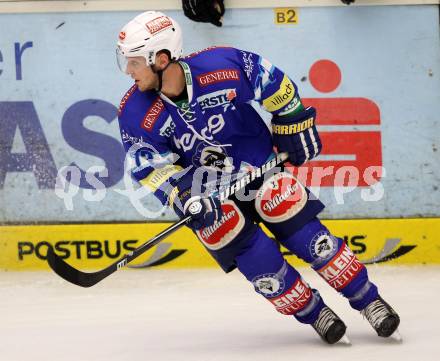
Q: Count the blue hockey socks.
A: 2